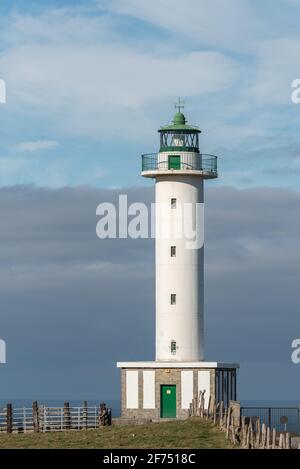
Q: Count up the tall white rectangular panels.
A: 4